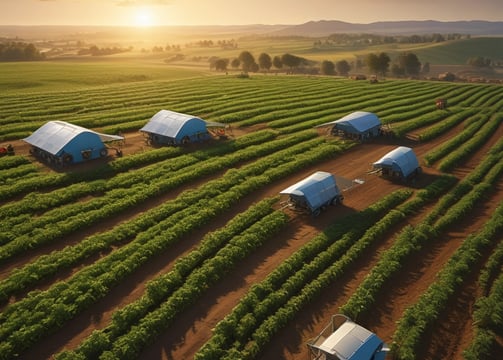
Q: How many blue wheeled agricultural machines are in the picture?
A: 6